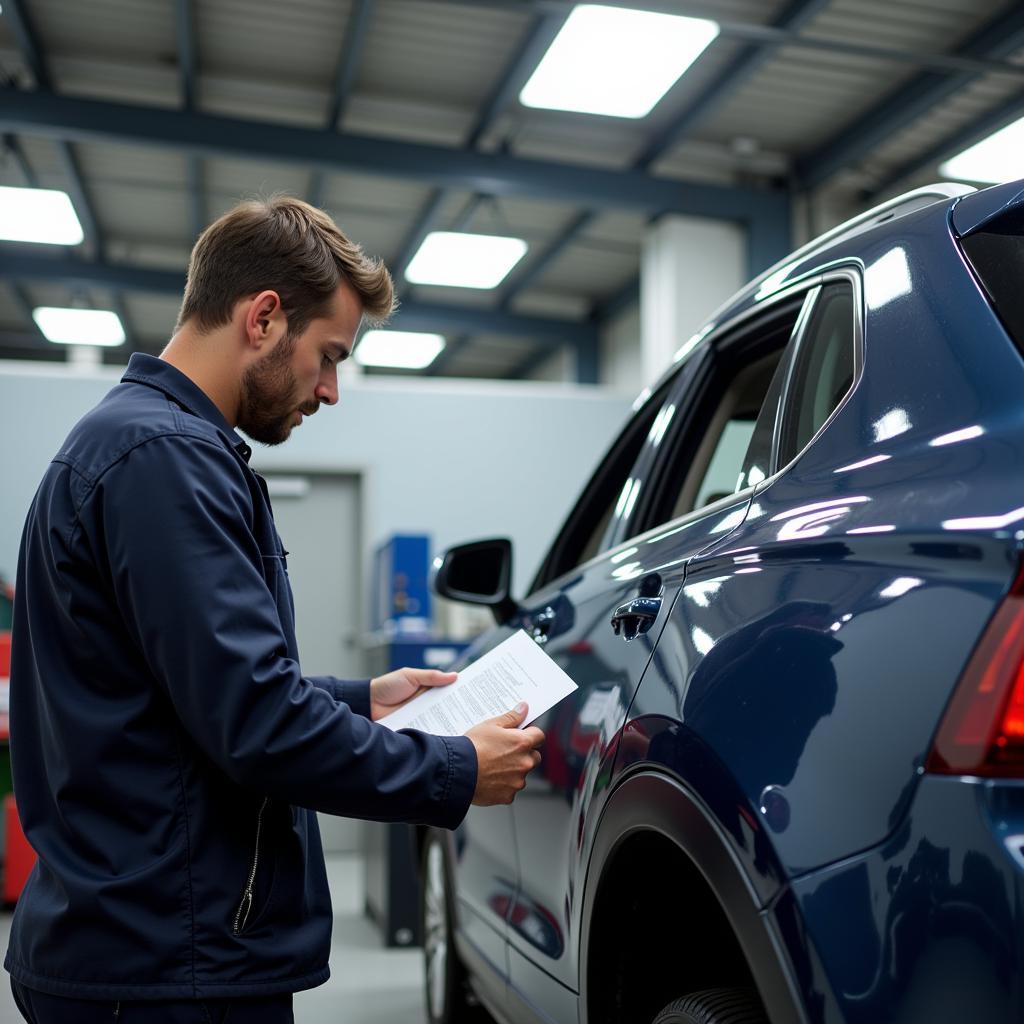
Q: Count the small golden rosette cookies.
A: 0